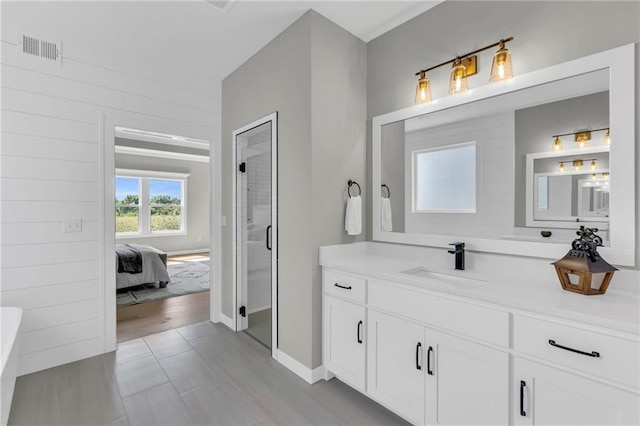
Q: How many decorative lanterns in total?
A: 1